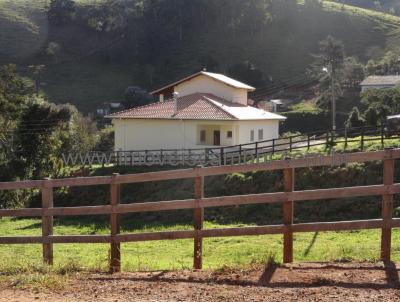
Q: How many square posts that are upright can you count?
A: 5